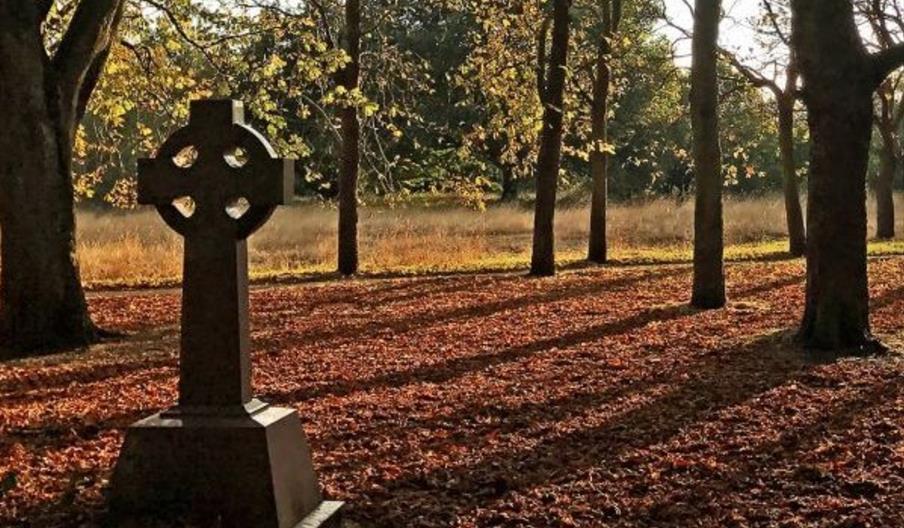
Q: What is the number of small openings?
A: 4